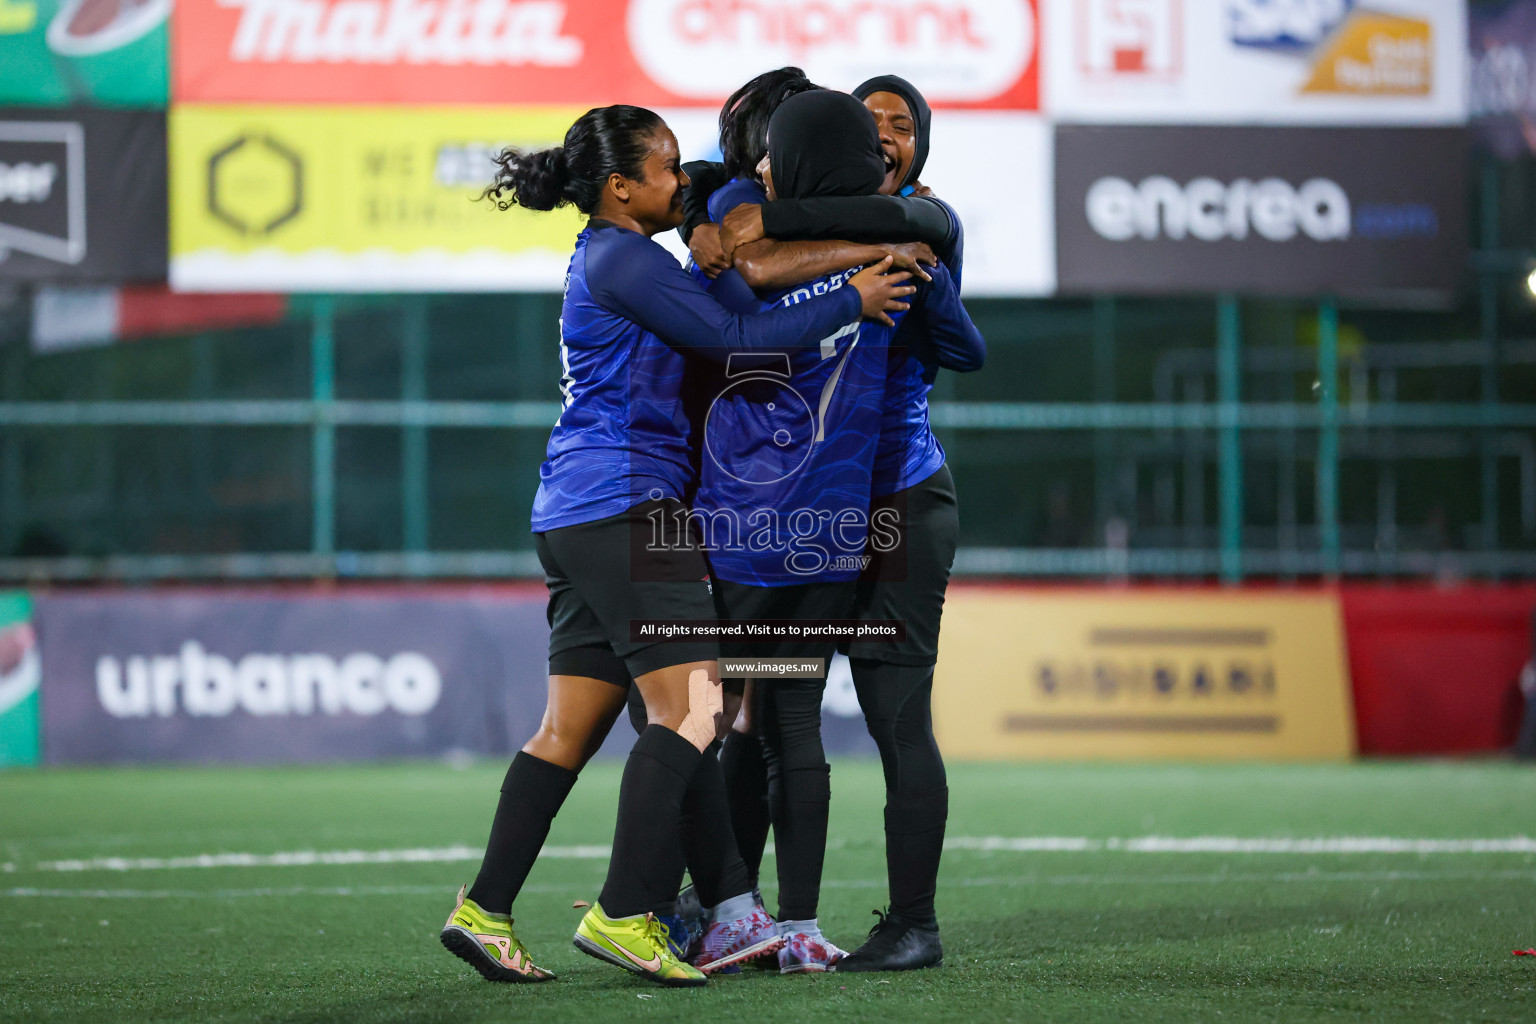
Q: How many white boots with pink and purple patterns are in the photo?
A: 2